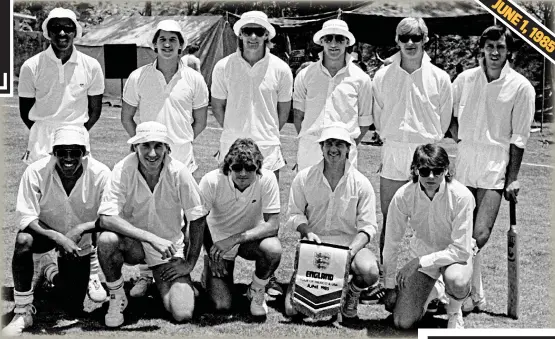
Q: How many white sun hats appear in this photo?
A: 7